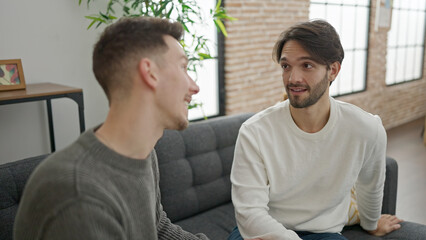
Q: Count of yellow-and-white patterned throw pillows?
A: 1